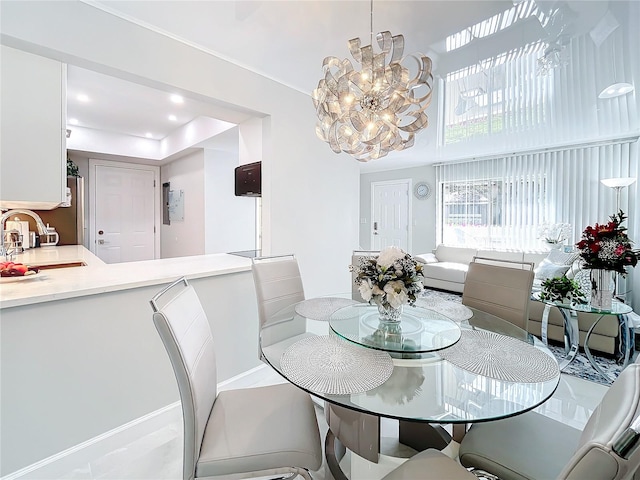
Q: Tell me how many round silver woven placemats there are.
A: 4